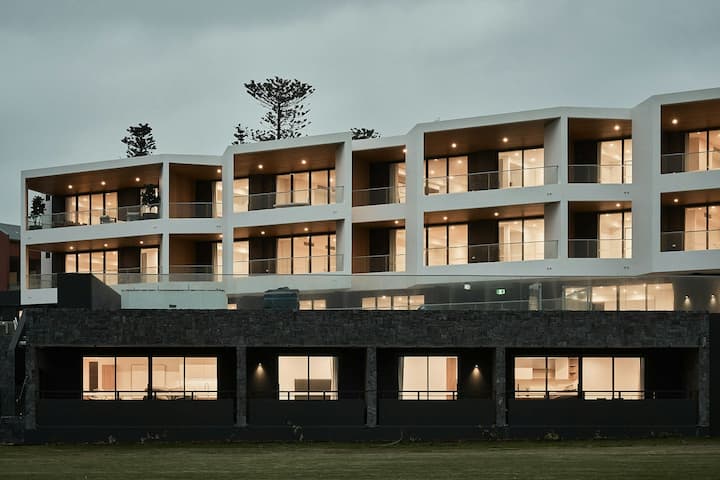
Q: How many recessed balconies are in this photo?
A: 14